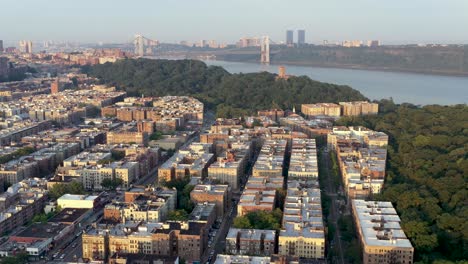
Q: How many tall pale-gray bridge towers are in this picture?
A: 2